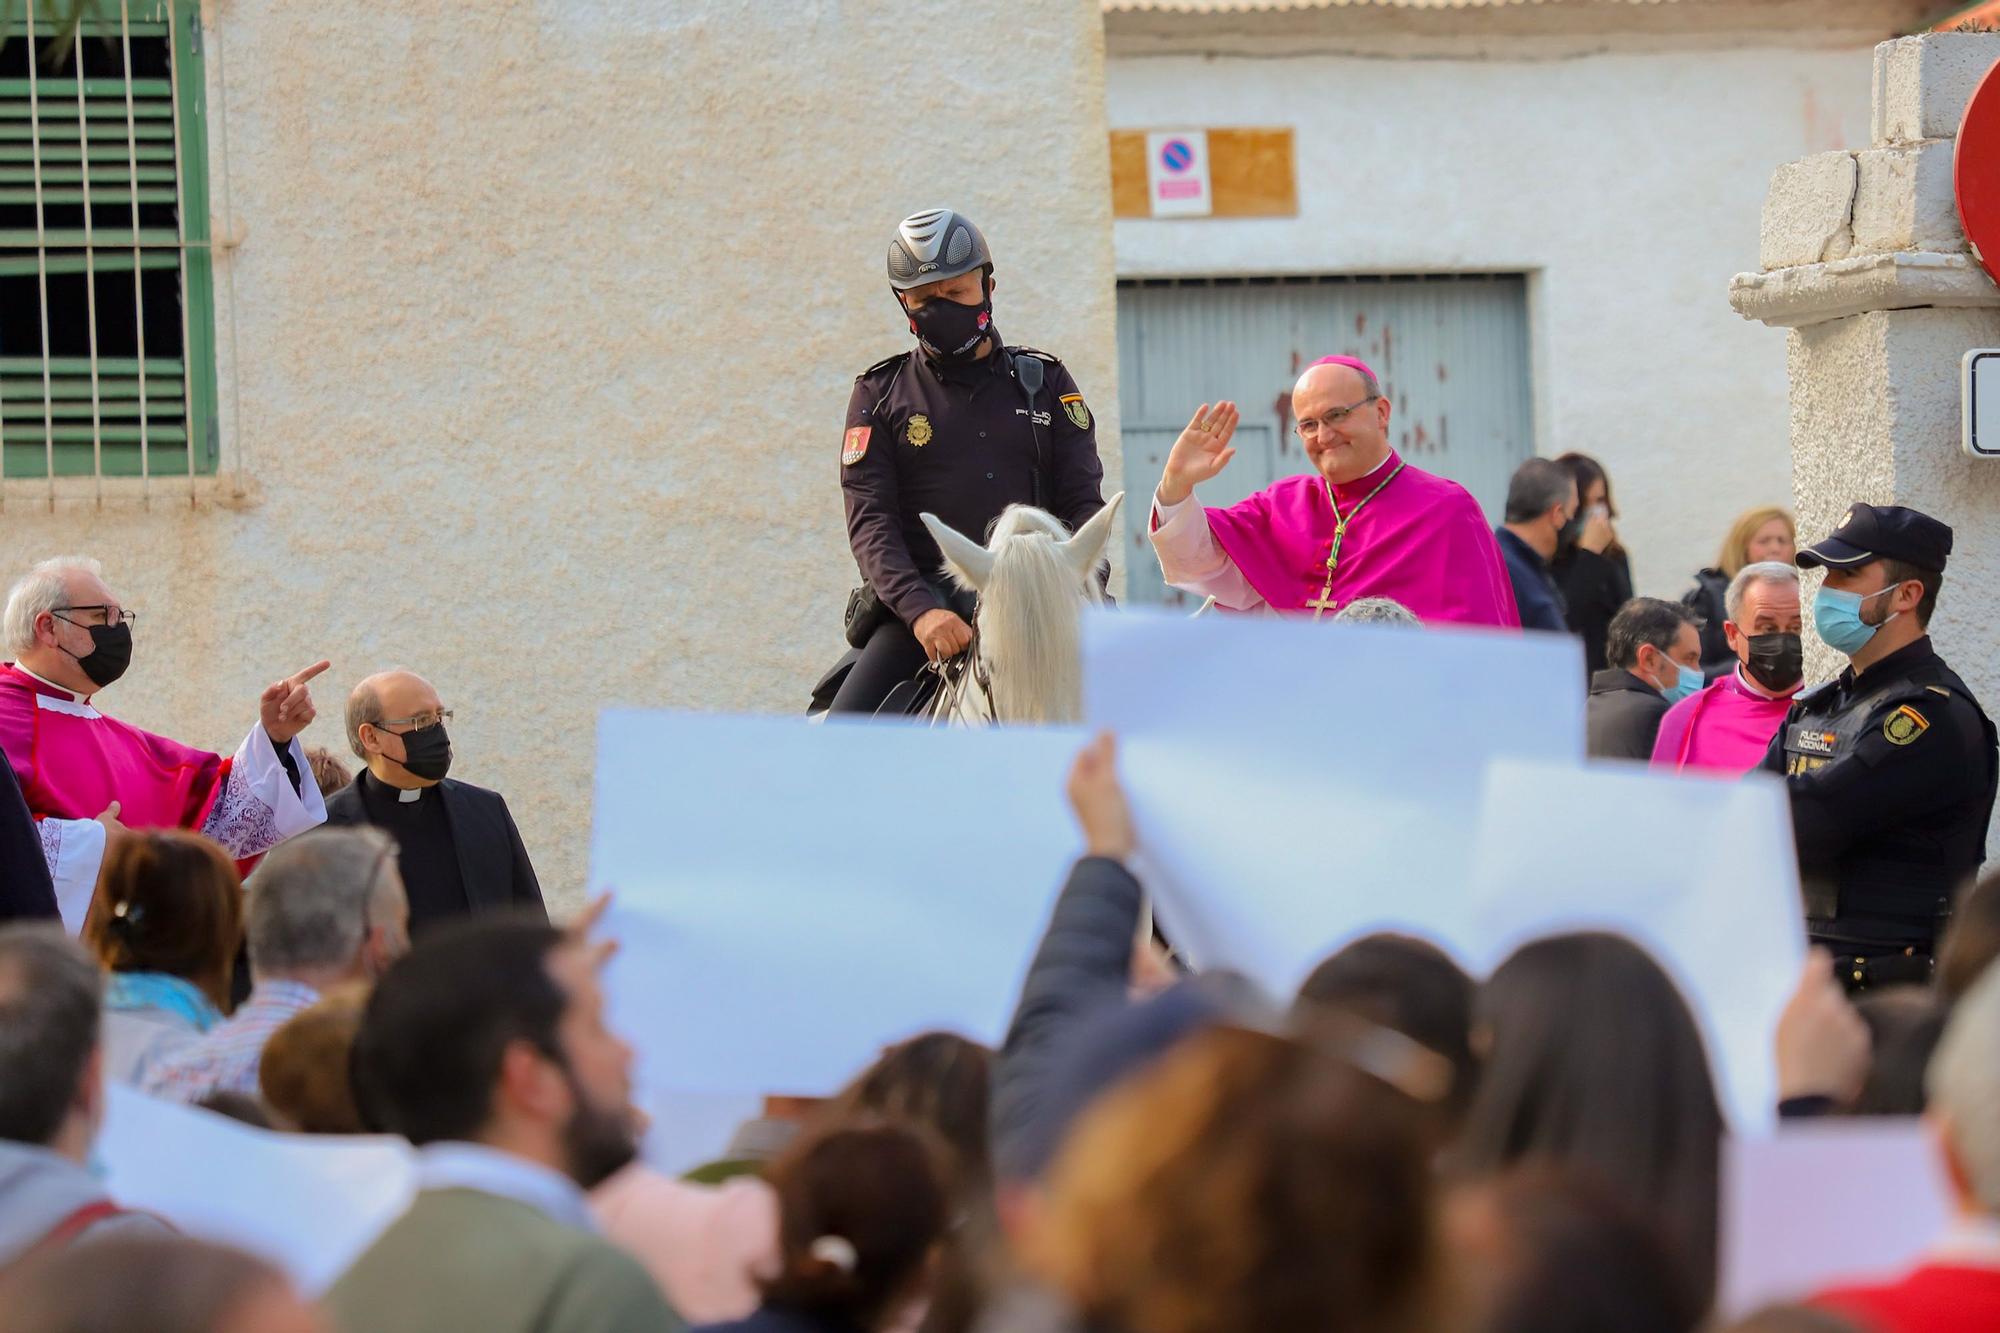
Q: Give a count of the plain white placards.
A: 5